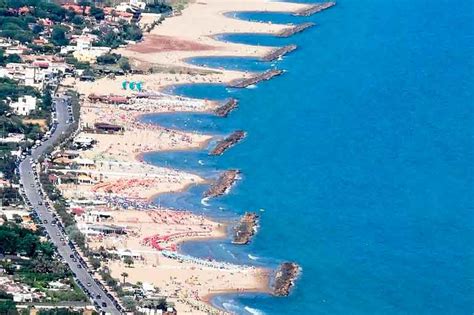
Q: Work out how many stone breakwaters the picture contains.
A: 9